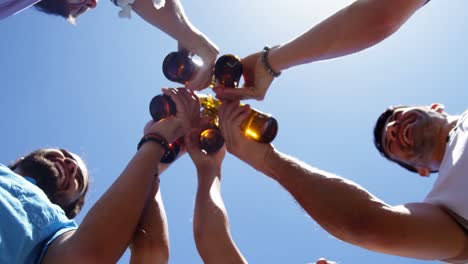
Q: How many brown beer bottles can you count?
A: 6